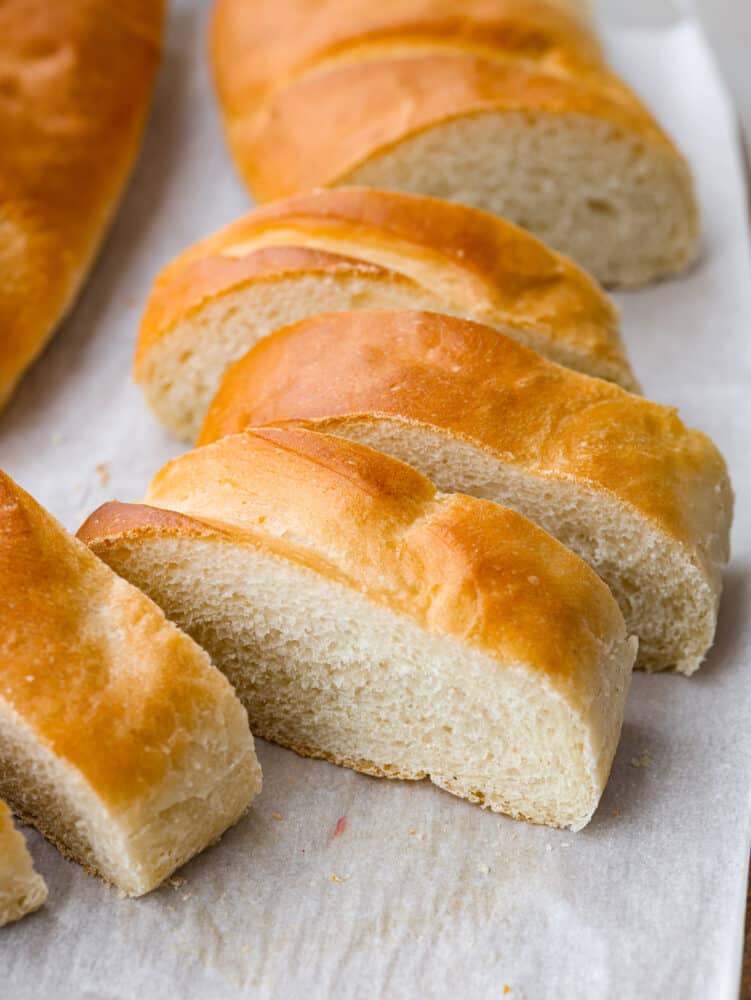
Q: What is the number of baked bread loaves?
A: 2